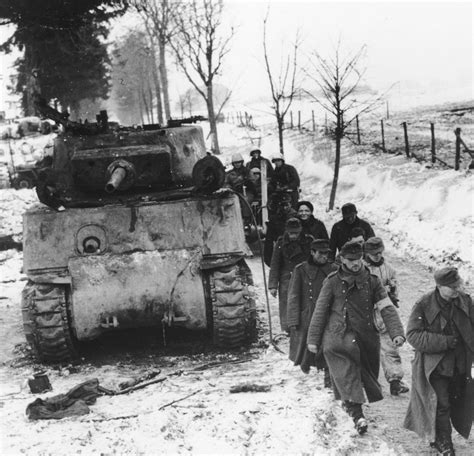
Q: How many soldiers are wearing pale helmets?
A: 4